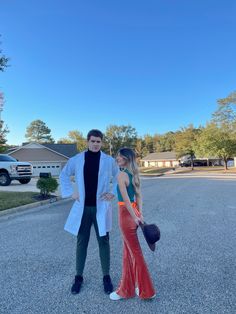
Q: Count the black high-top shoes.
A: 2